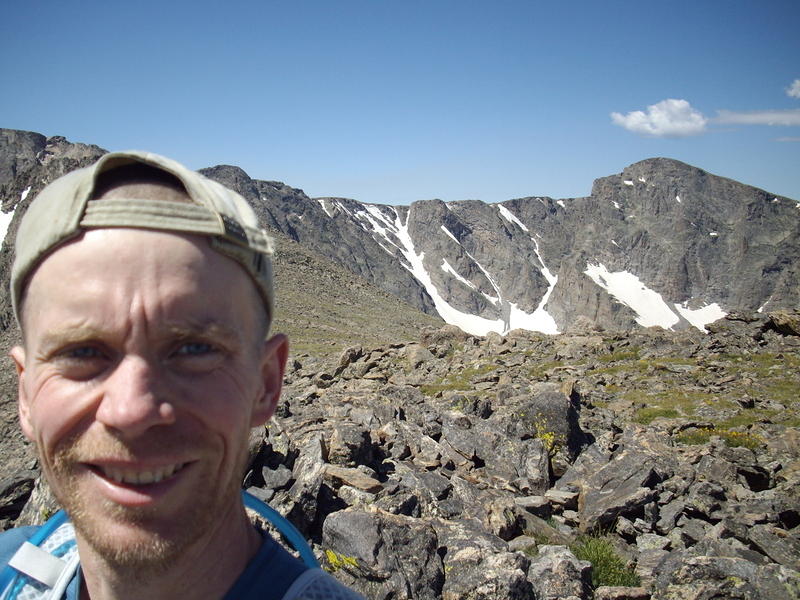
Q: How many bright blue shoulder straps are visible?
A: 2